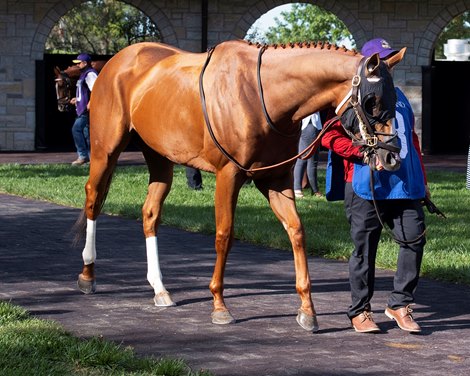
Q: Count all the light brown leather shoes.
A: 2